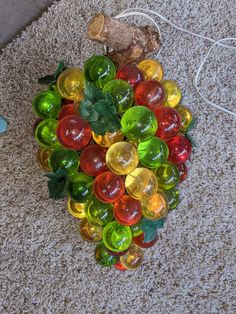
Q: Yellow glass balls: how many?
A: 12